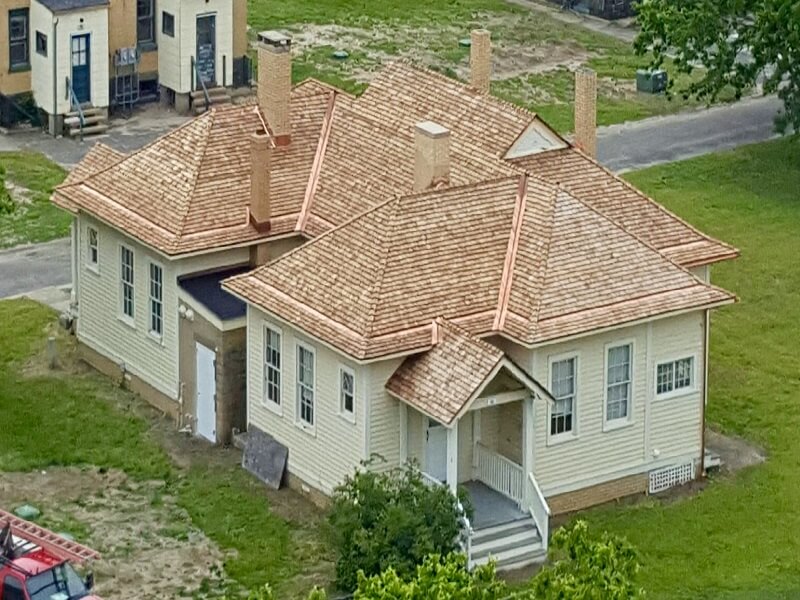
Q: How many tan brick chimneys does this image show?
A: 5